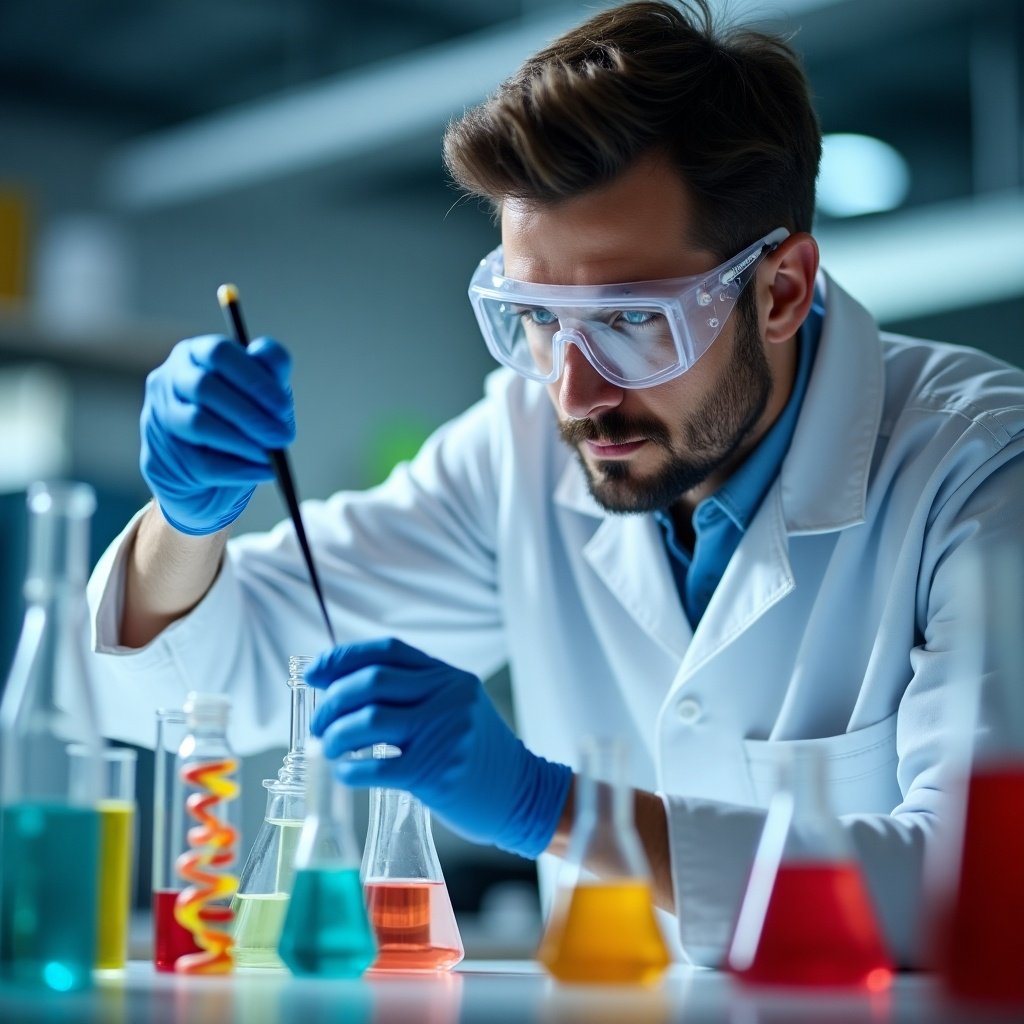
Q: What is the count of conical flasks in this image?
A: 7